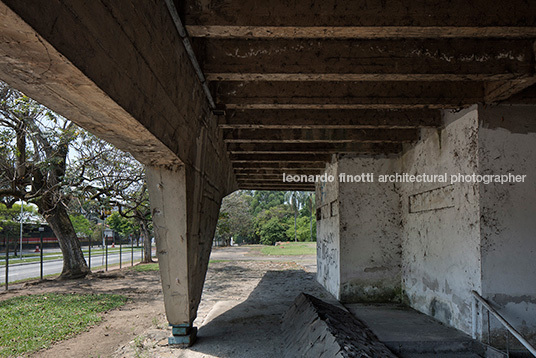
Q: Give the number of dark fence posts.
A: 7